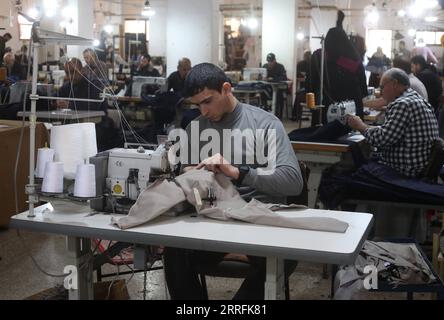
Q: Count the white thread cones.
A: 5